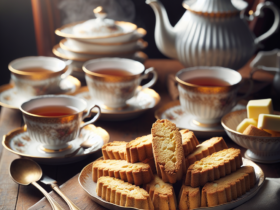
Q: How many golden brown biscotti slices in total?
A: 11